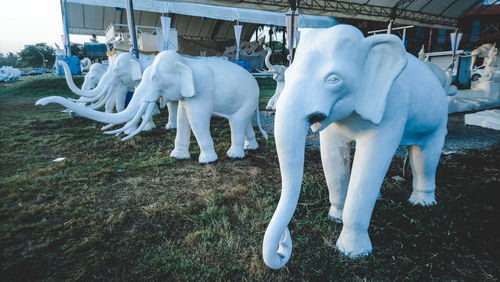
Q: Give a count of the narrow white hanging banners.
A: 4